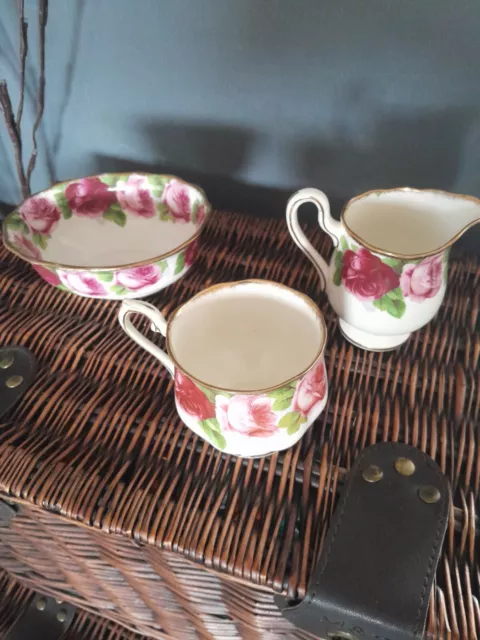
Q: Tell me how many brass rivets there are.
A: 8